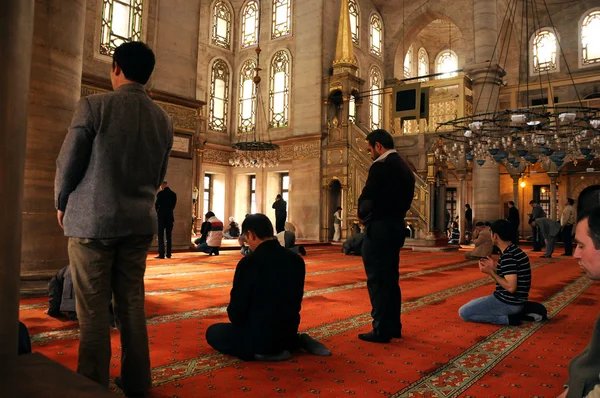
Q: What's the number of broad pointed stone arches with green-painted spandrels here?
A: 0